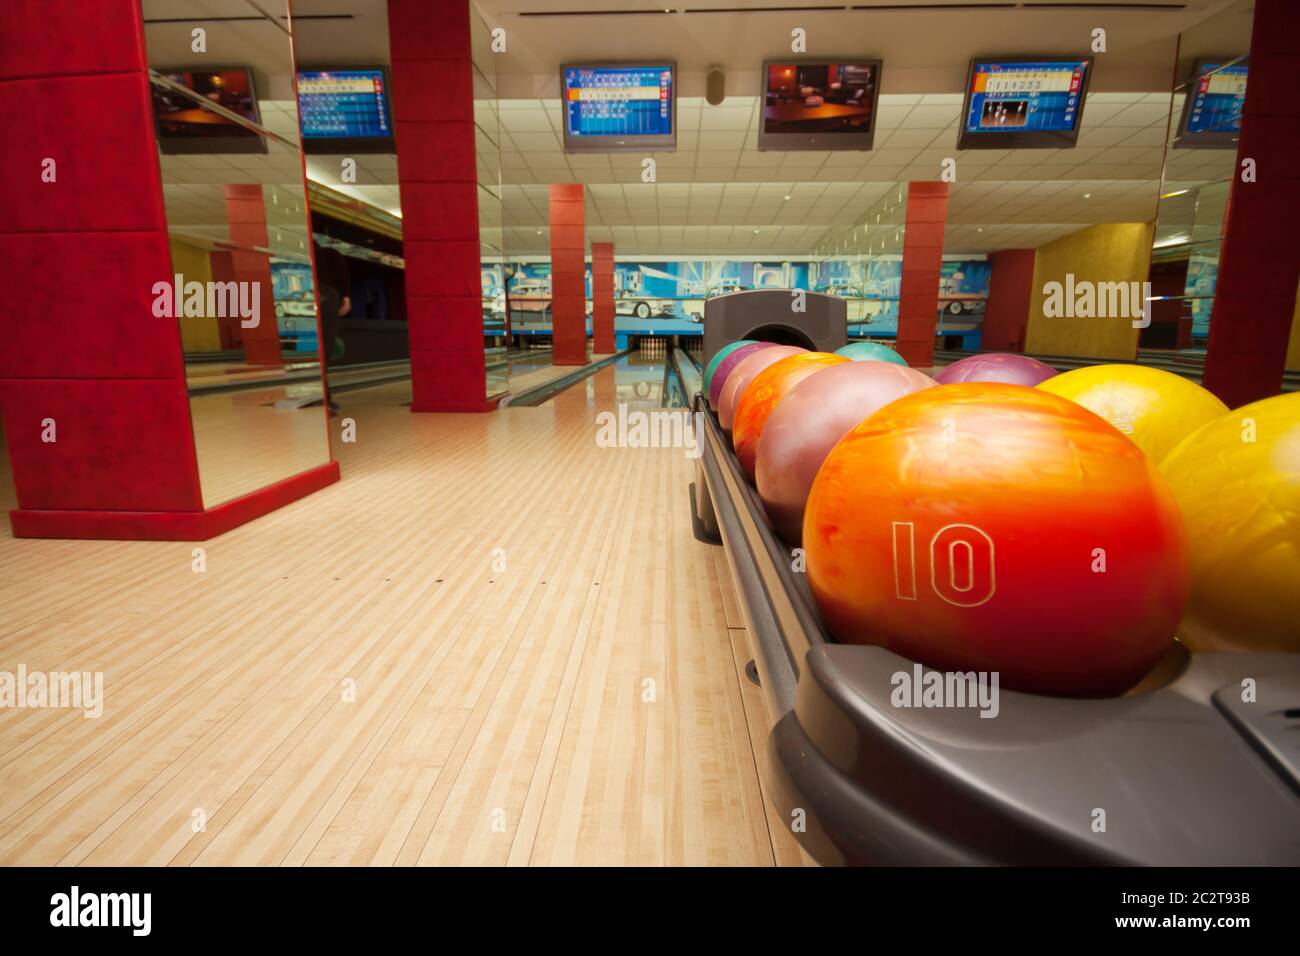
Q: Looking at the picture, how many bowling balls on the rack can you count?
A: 10